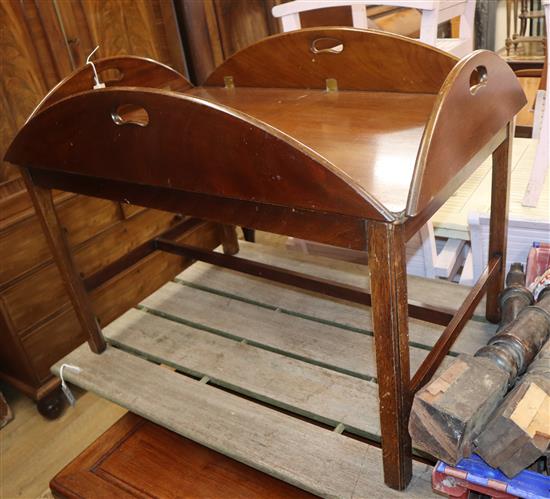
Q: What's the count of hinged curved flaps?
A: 4